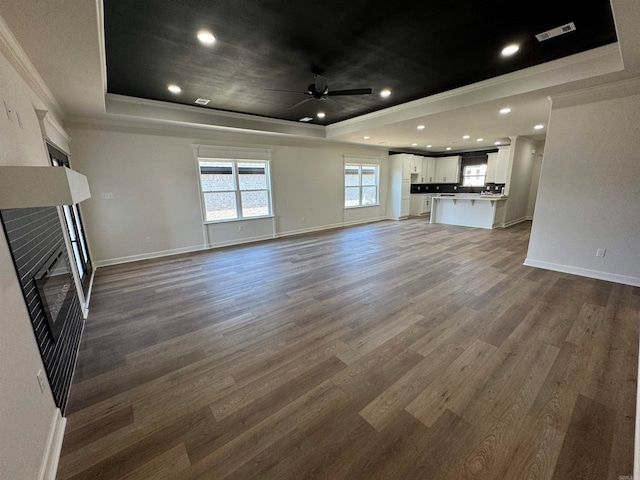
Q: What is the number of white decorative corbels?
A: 4